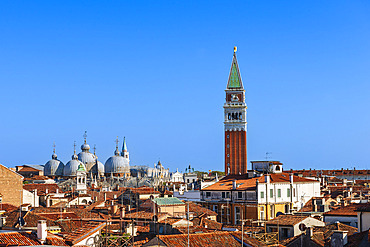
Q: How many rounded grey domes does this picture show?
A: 5